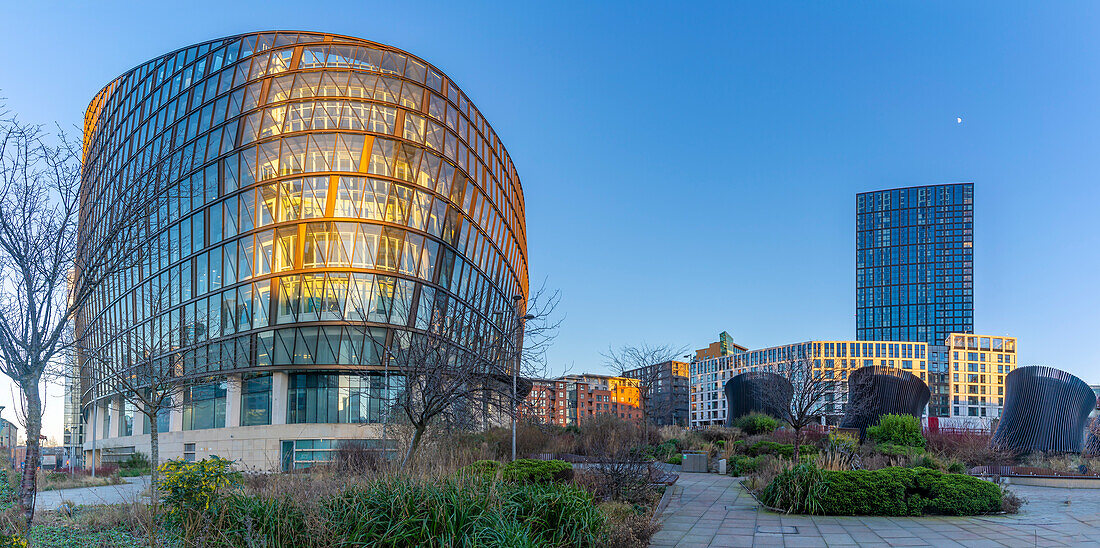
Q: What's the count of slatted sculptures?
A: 3